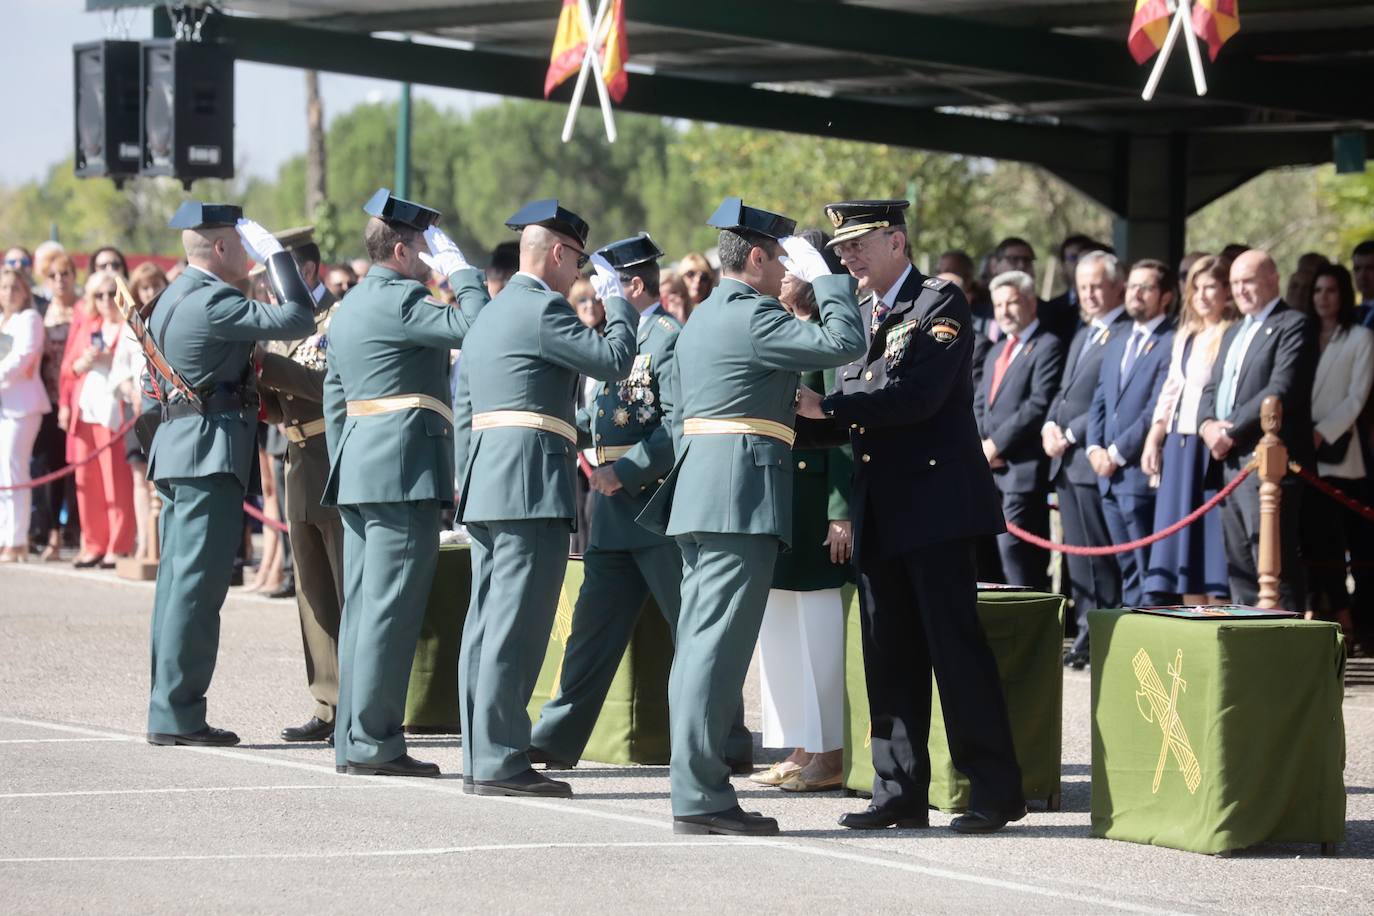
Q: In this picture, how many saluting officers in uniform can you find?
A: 4